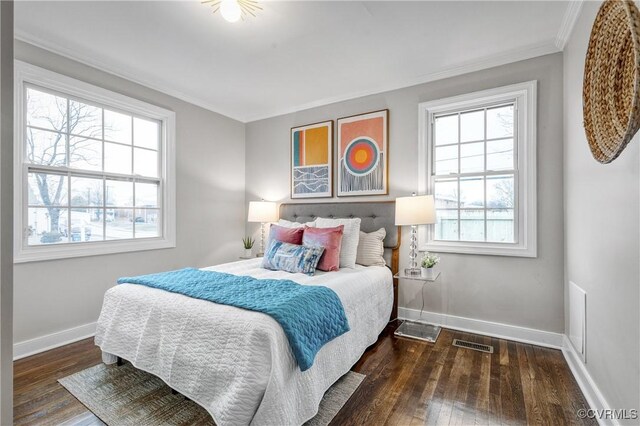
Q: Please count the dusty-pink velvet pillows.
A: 2